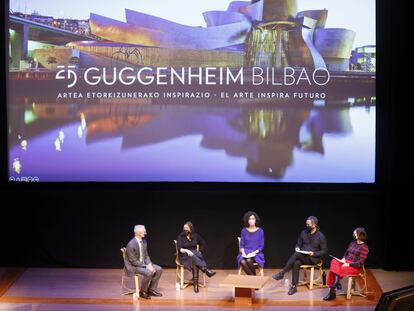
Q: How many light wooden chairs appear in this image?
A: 5